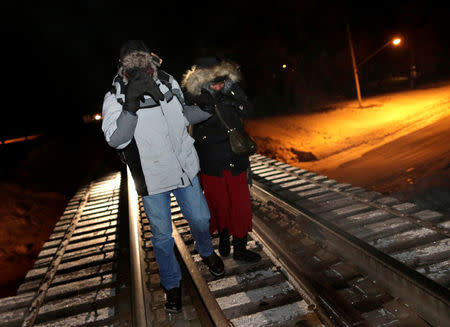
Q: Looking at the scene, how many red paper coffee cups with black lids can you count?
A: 0